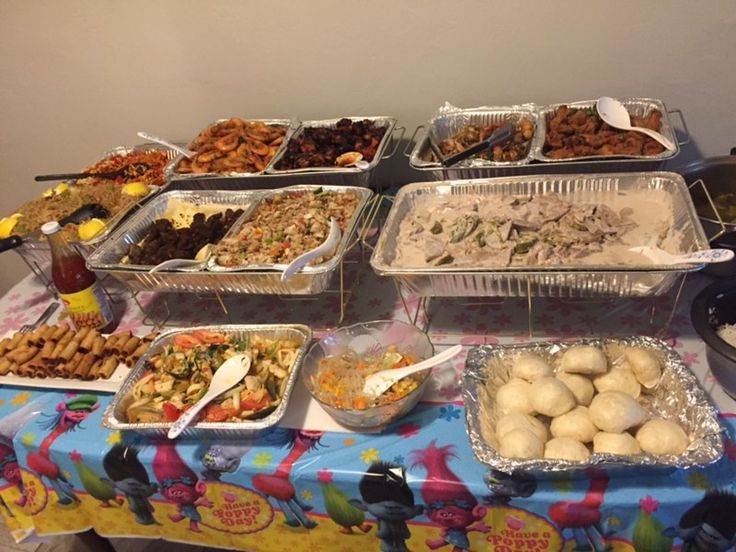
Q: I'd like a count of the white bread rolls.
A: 14